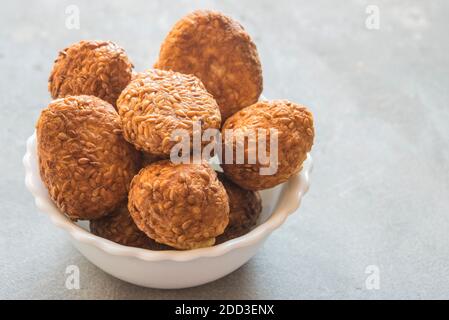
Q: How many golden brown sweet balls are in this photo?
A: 8